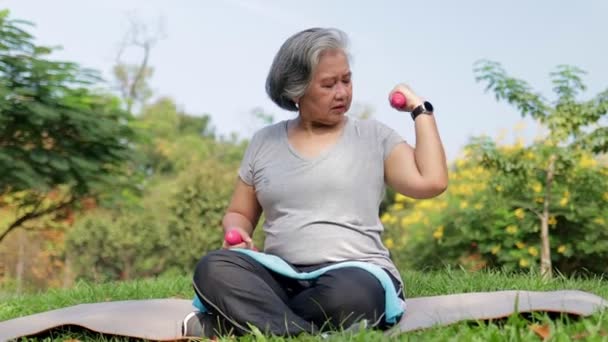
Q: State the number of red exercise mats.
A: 0